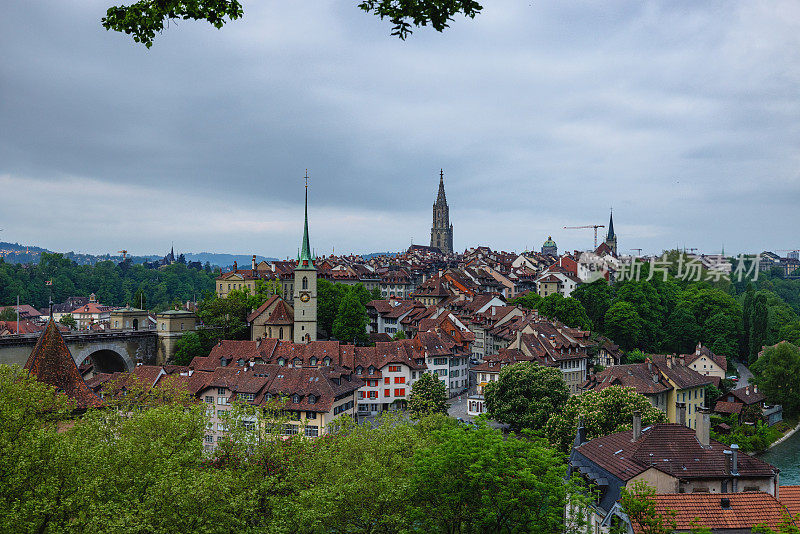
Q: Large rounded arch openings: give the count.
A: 1